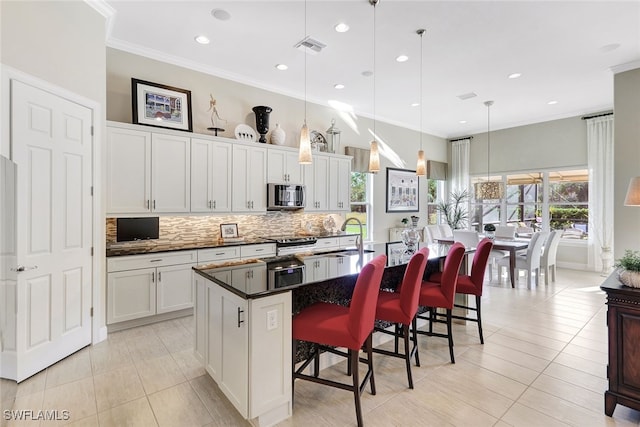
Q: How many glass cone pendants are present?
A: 3